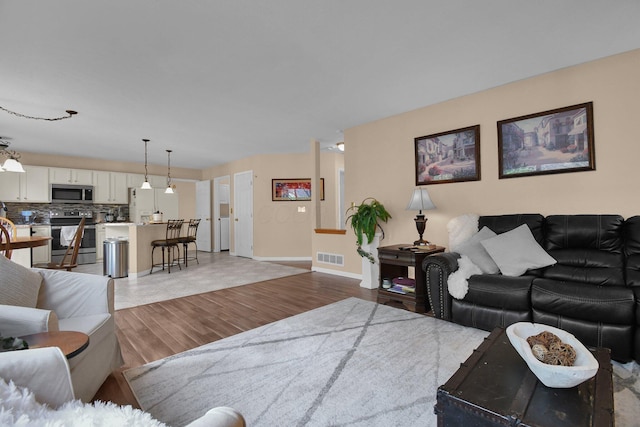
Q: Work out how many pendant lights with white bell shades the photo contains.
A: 2